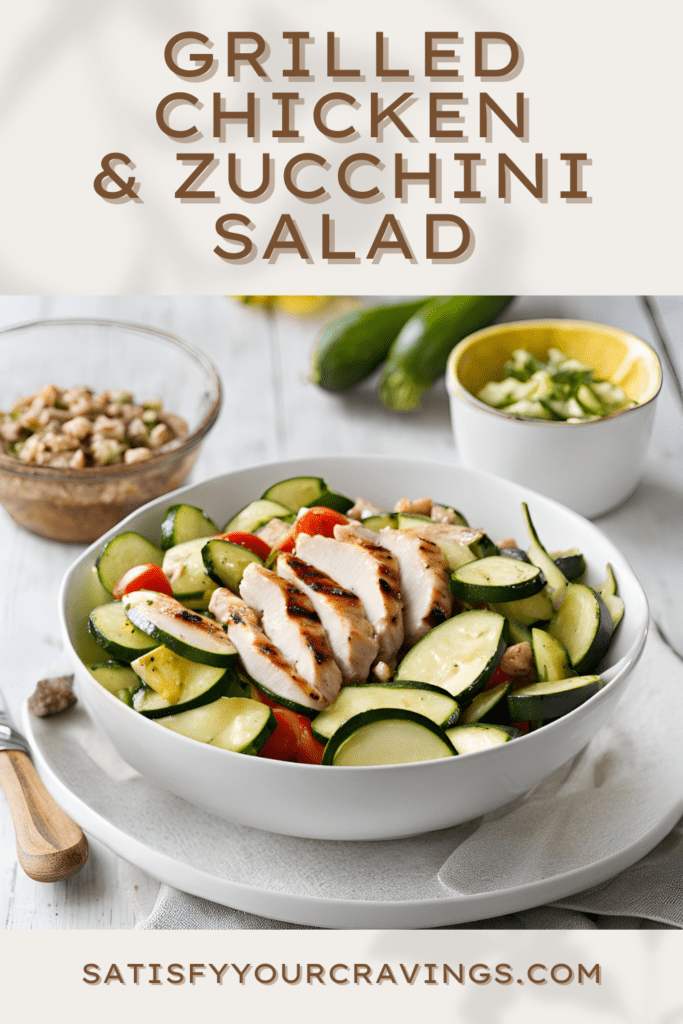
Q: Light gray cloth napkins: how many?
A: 1